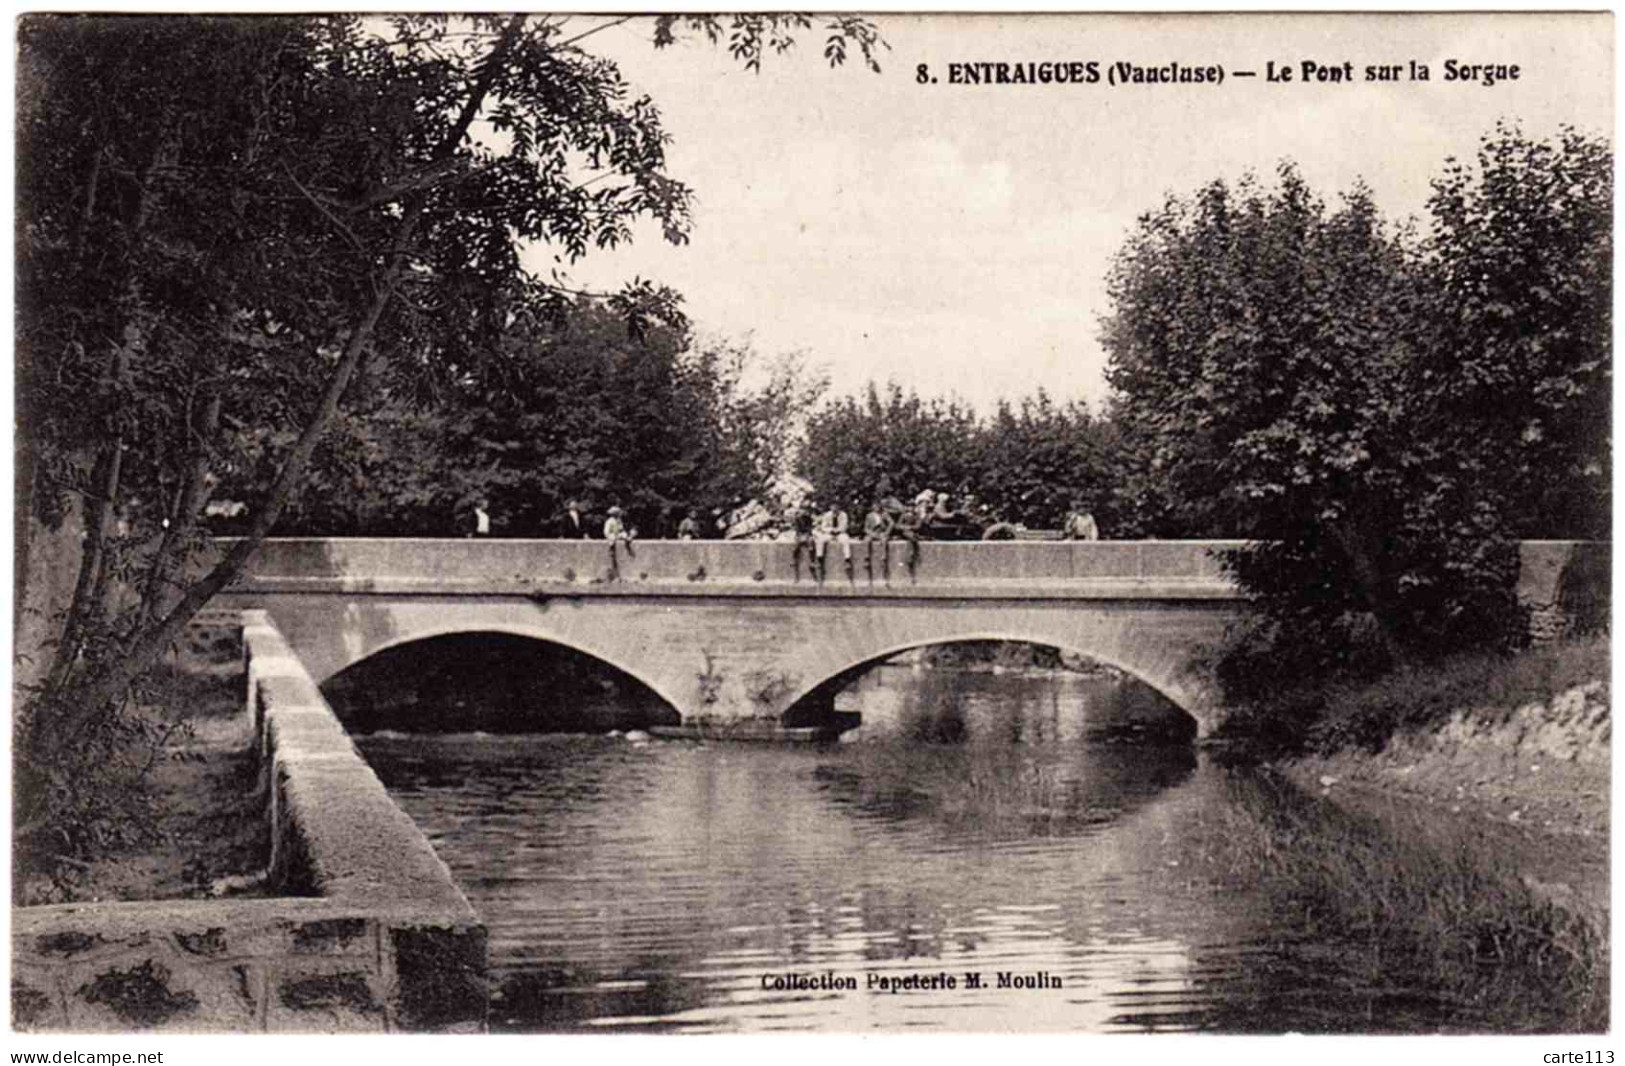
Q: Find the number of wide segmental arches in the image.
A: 2